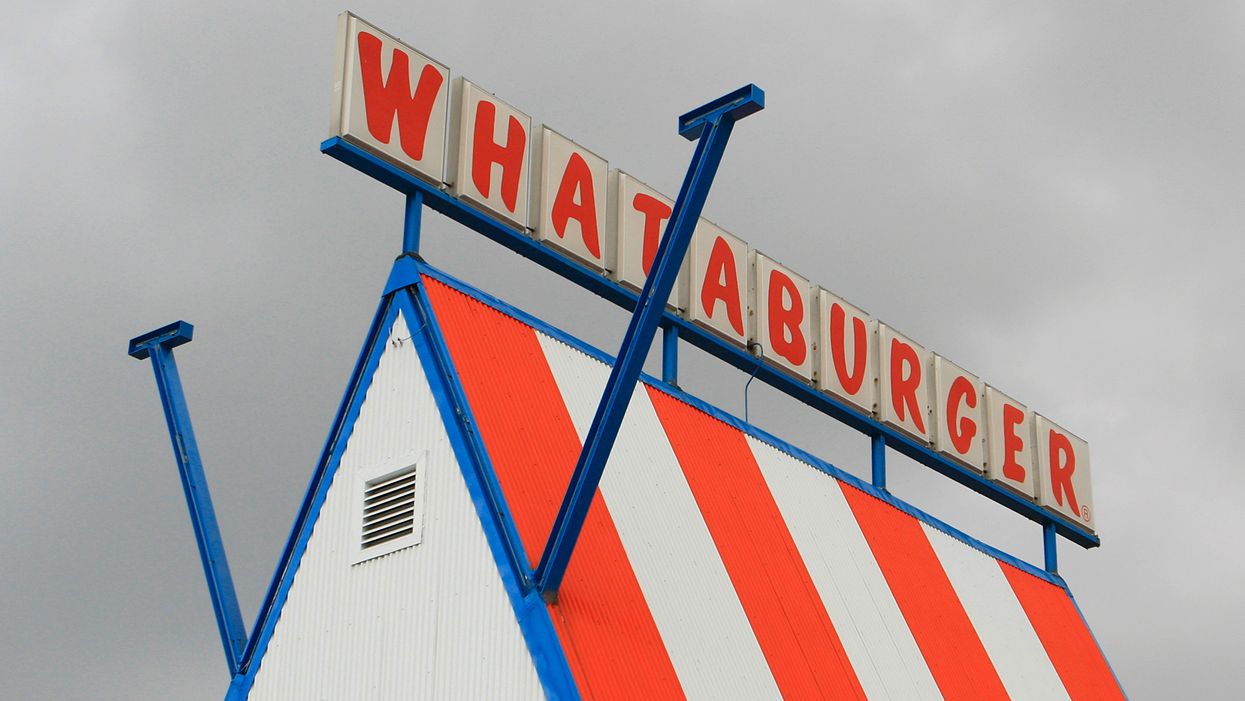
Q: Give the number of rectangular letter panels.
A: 11